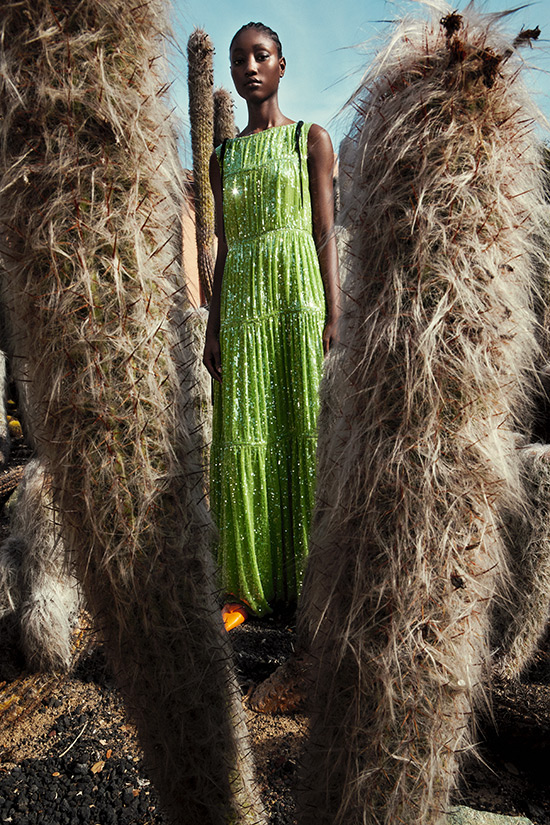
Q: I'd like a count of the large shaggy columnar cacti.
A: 2